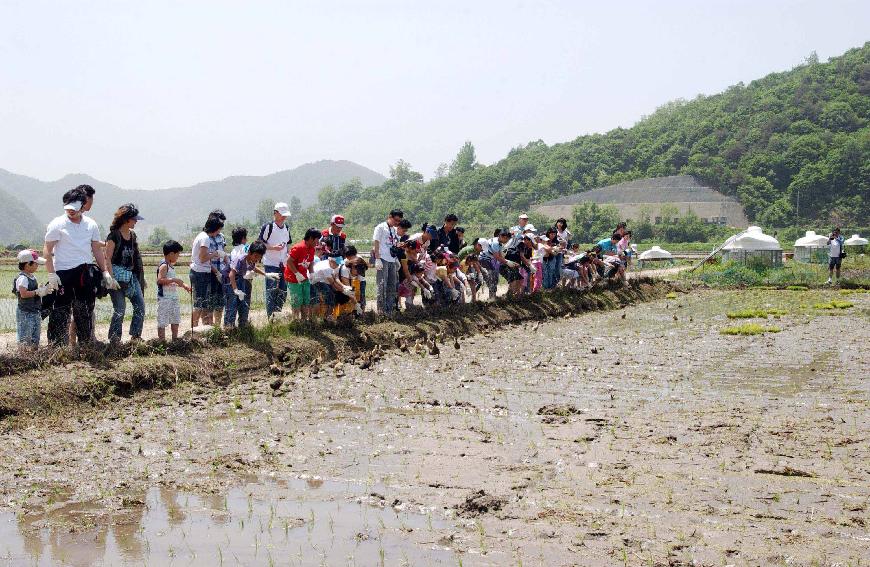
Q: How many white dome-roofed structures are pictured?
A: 4